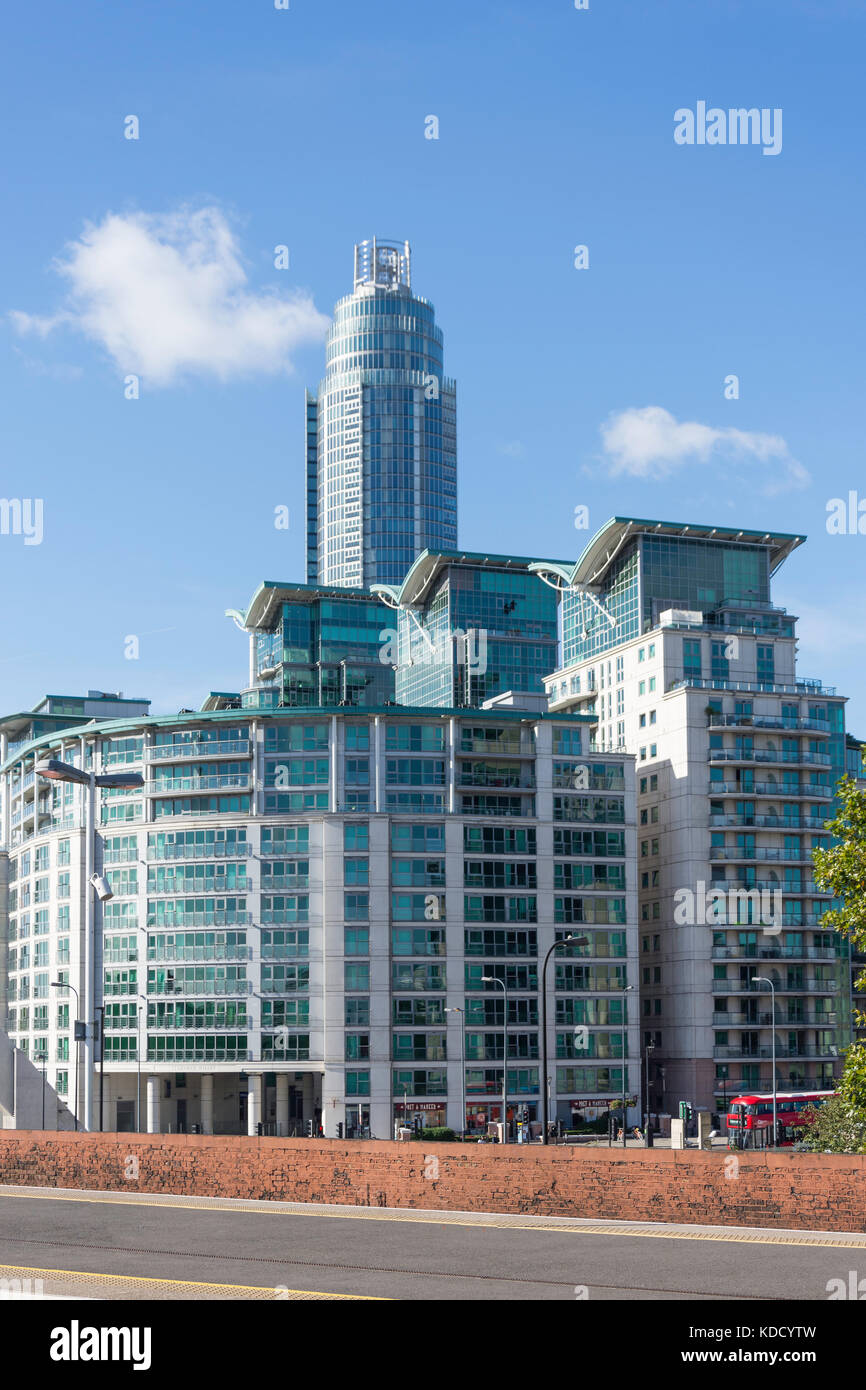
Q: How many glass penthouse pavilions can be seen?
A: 3